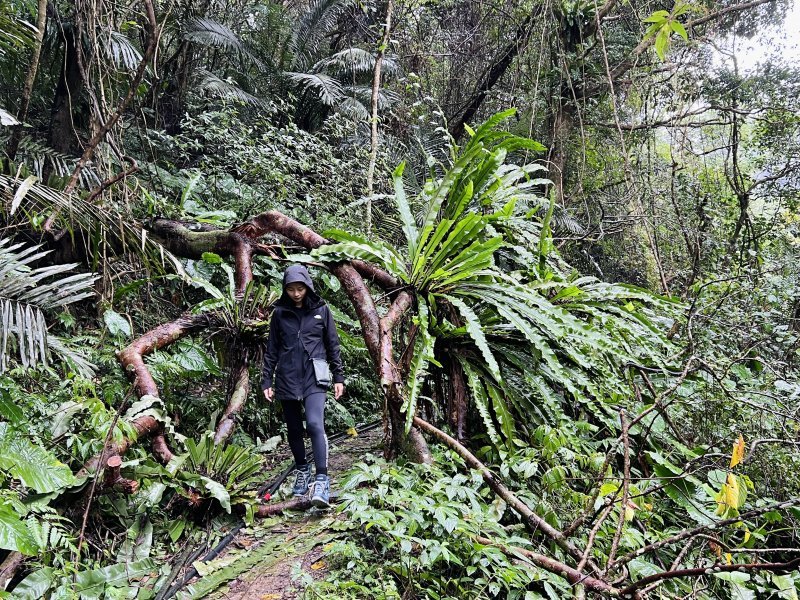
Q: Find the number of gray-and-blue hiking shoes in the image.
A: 2